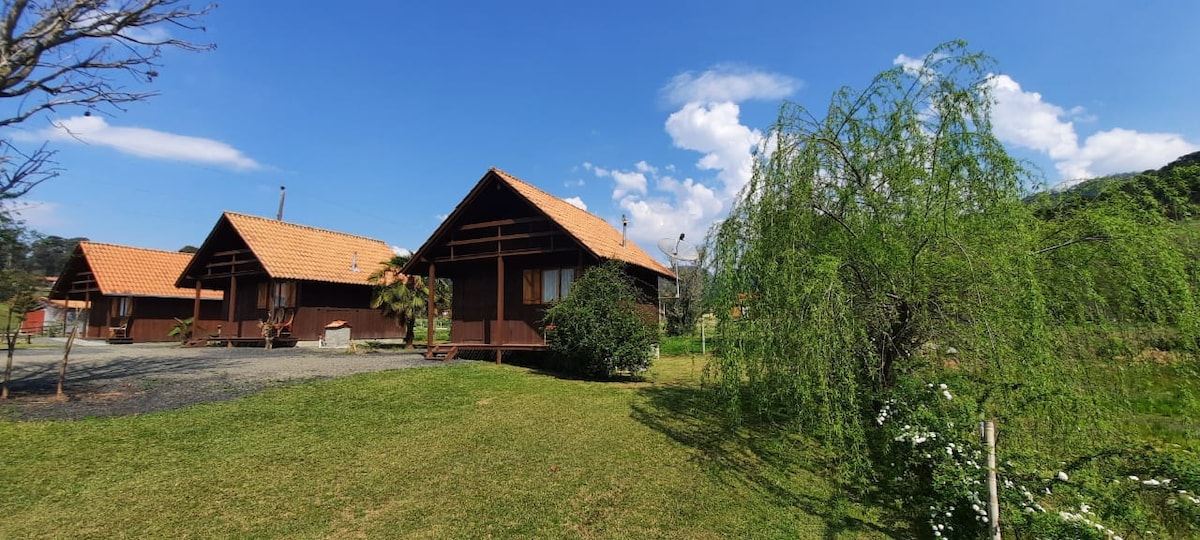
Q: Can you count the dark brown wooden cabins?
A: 3